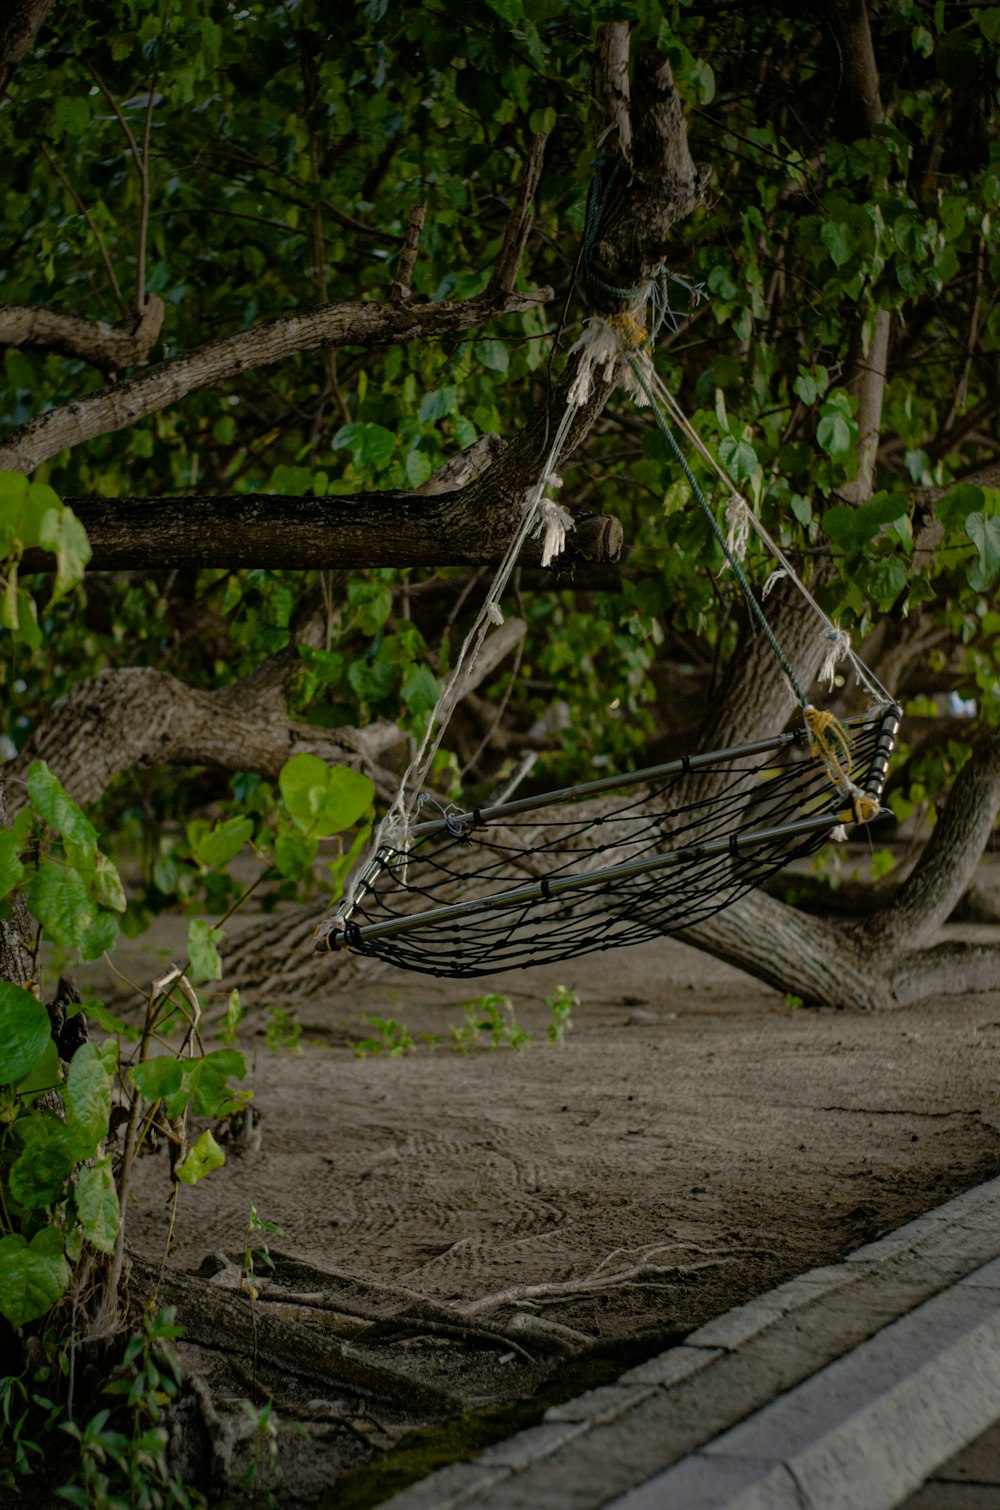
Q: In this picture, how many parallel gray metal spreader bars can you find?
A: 2